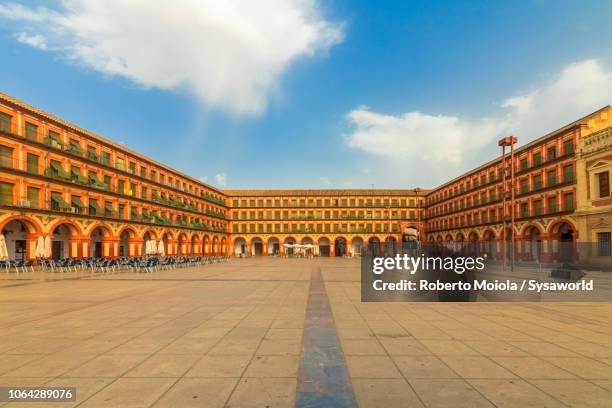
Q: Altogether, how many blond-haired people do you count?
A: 0